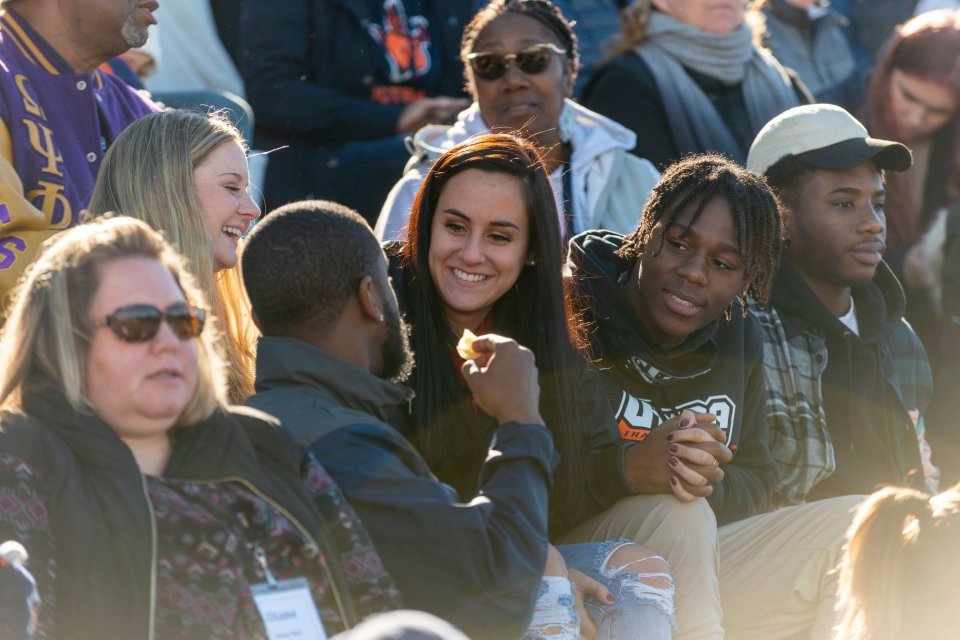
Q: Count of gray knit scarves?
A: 1